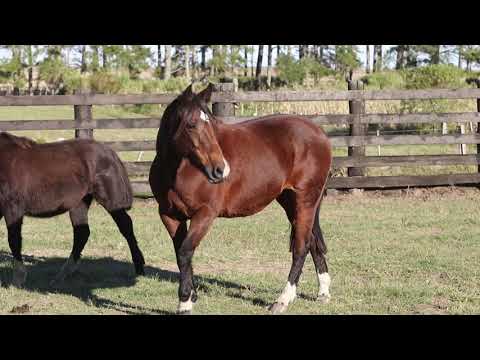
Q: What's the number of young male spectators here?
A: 0